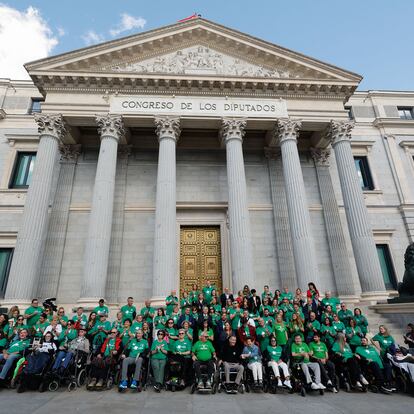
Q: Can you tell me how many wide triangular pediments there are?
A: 1